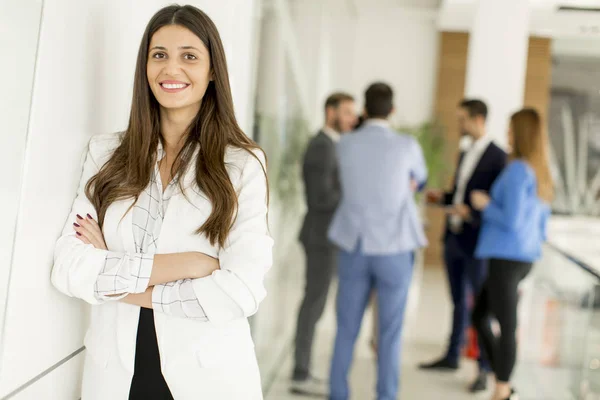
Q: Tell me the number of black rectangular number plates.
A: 0